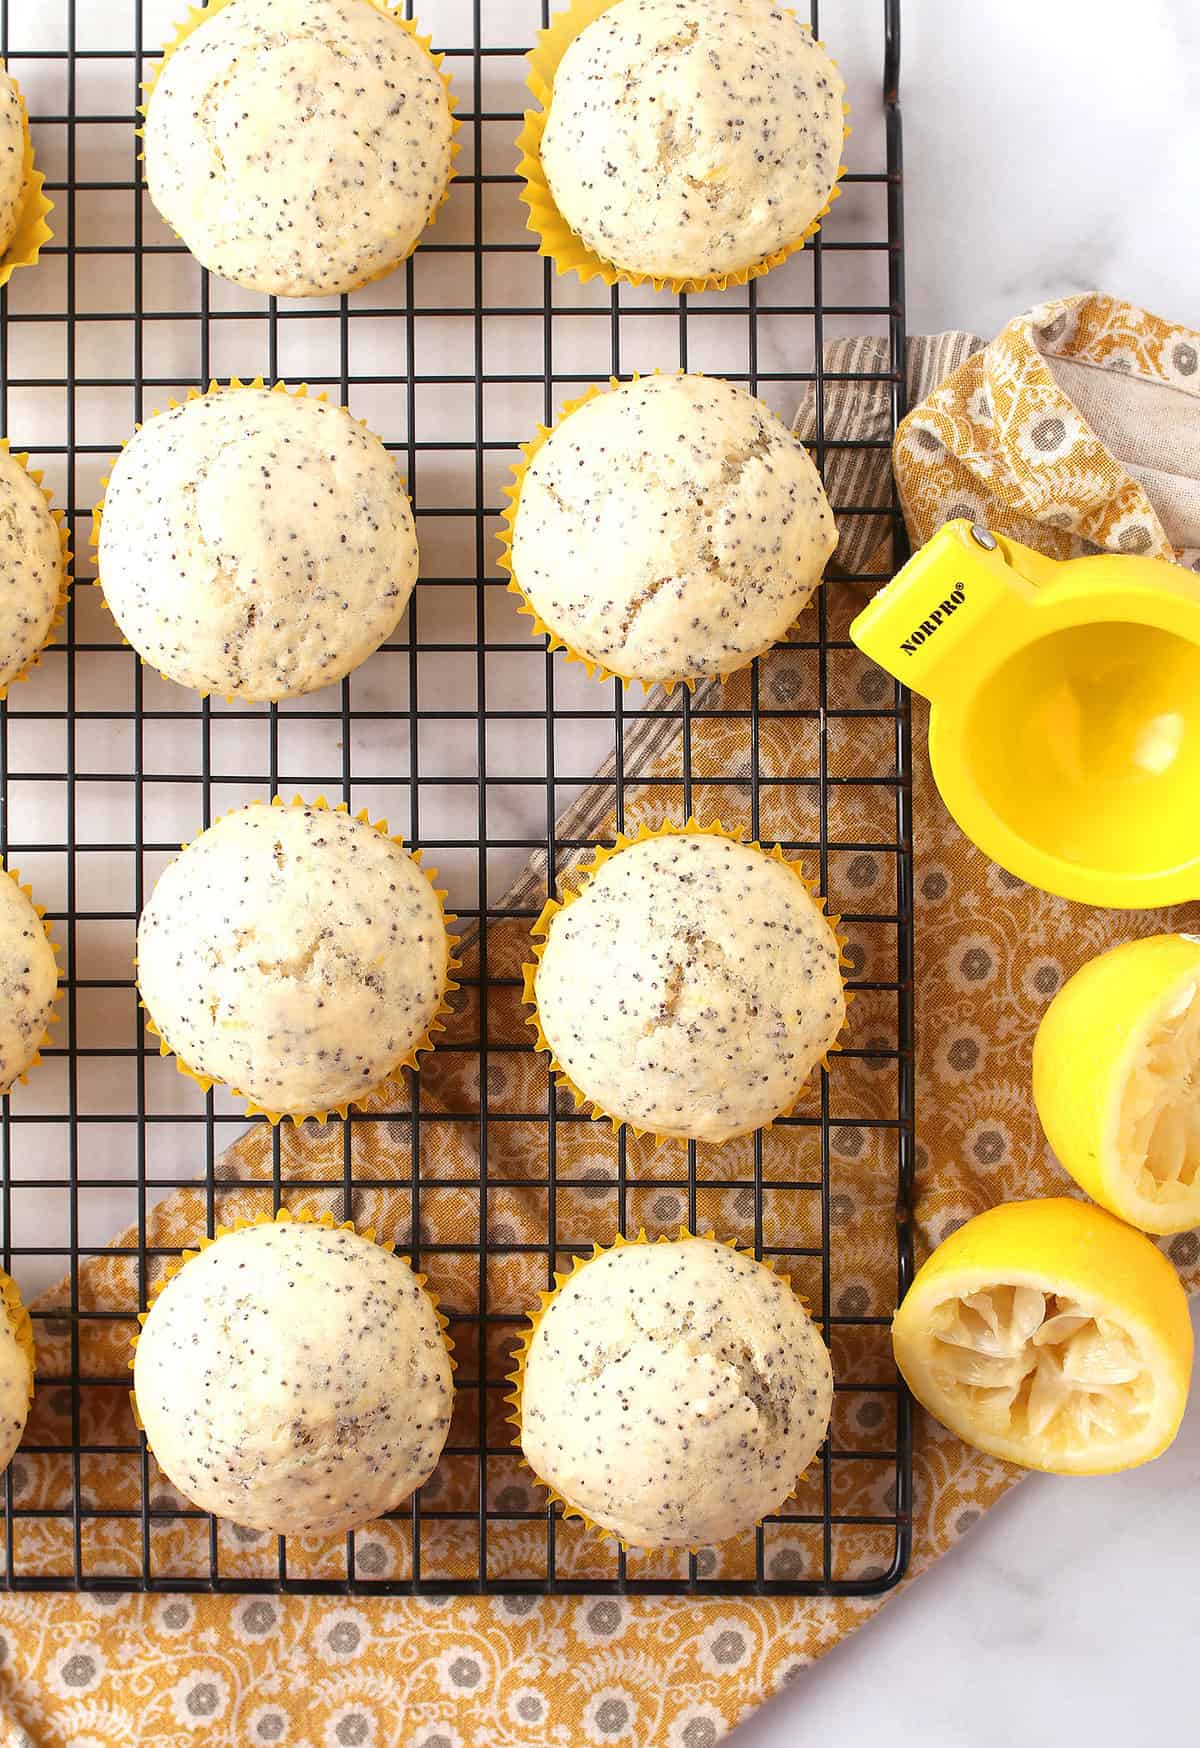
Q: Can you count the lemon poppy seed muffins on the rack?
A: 12